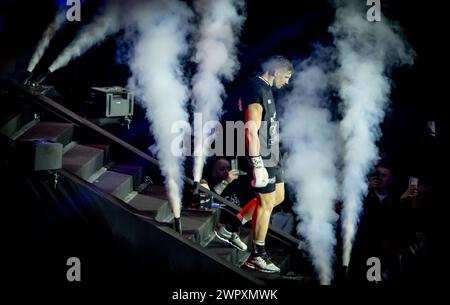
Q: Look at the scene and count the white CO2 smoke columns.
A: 6